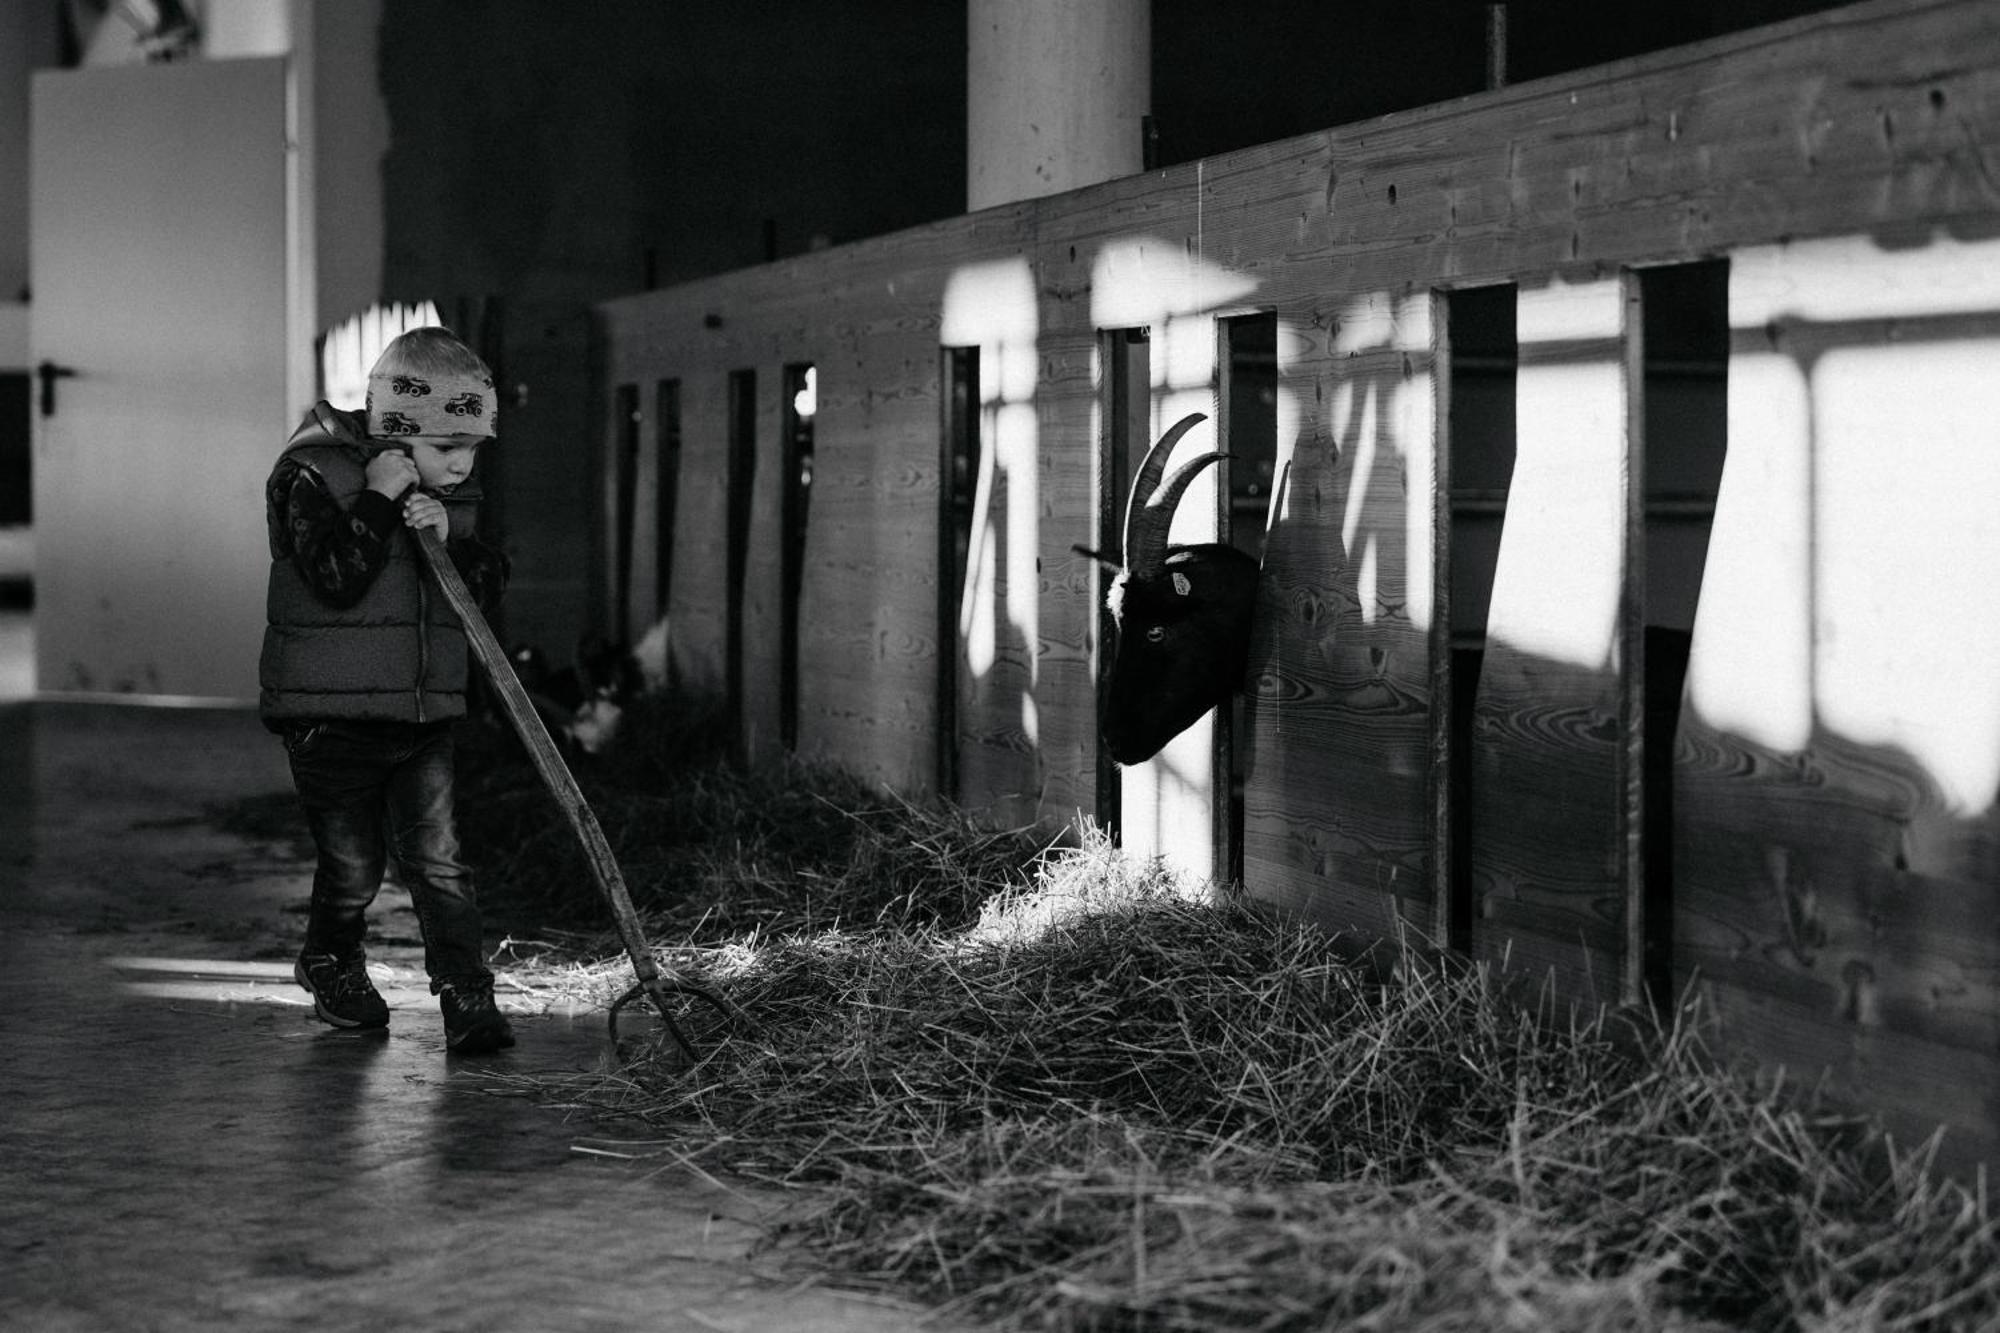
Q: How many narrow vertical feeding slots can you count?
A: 9